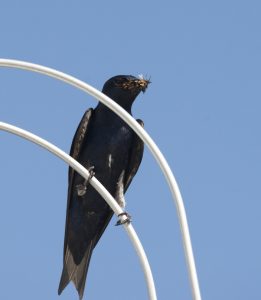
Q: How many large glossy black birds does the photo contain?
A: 1